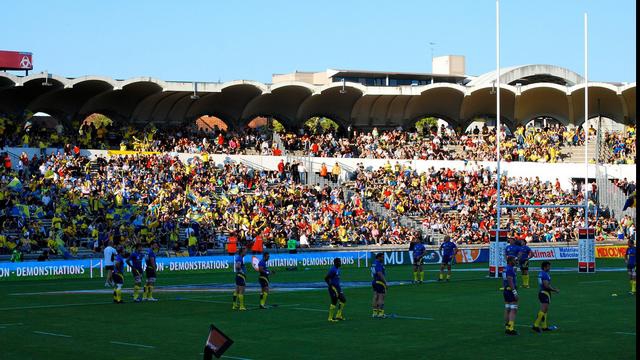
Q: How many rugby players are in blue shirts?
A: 14